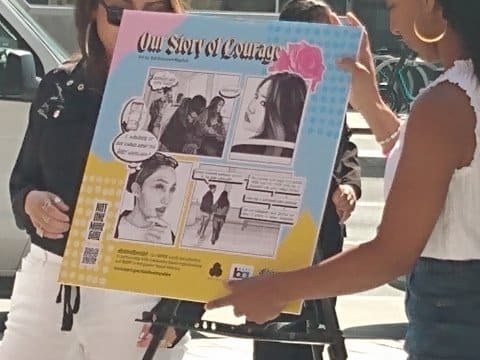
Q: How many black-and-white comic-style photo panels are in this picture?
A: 4